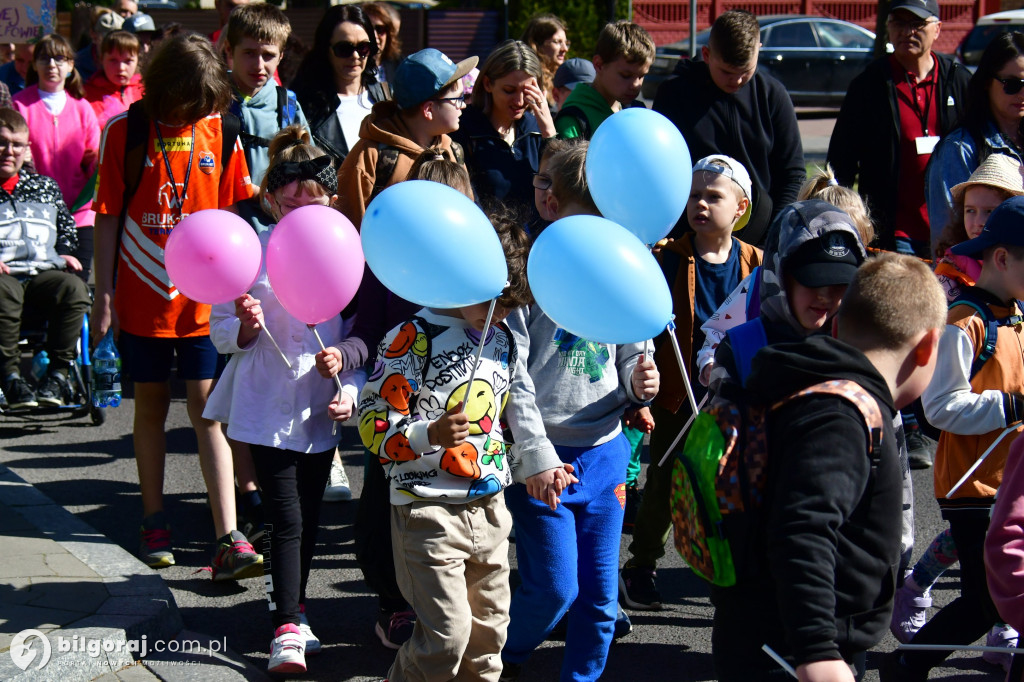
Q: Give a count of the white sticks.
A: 9